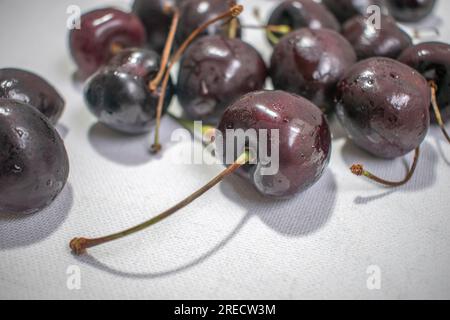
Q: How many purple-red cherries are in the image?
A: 15